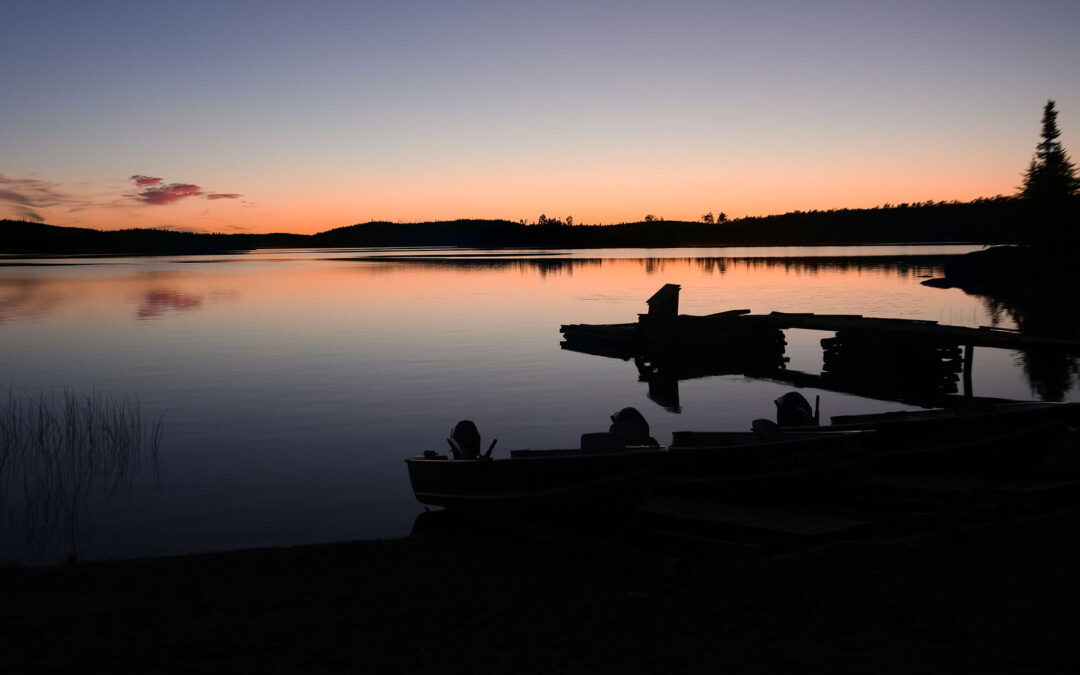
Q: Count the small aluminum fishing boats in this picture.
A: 3